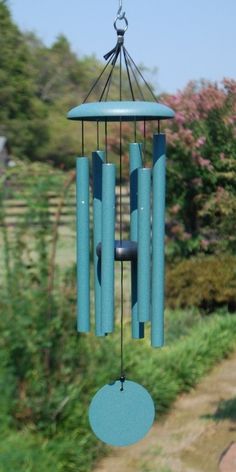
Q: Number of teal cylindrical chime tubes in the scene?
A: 6